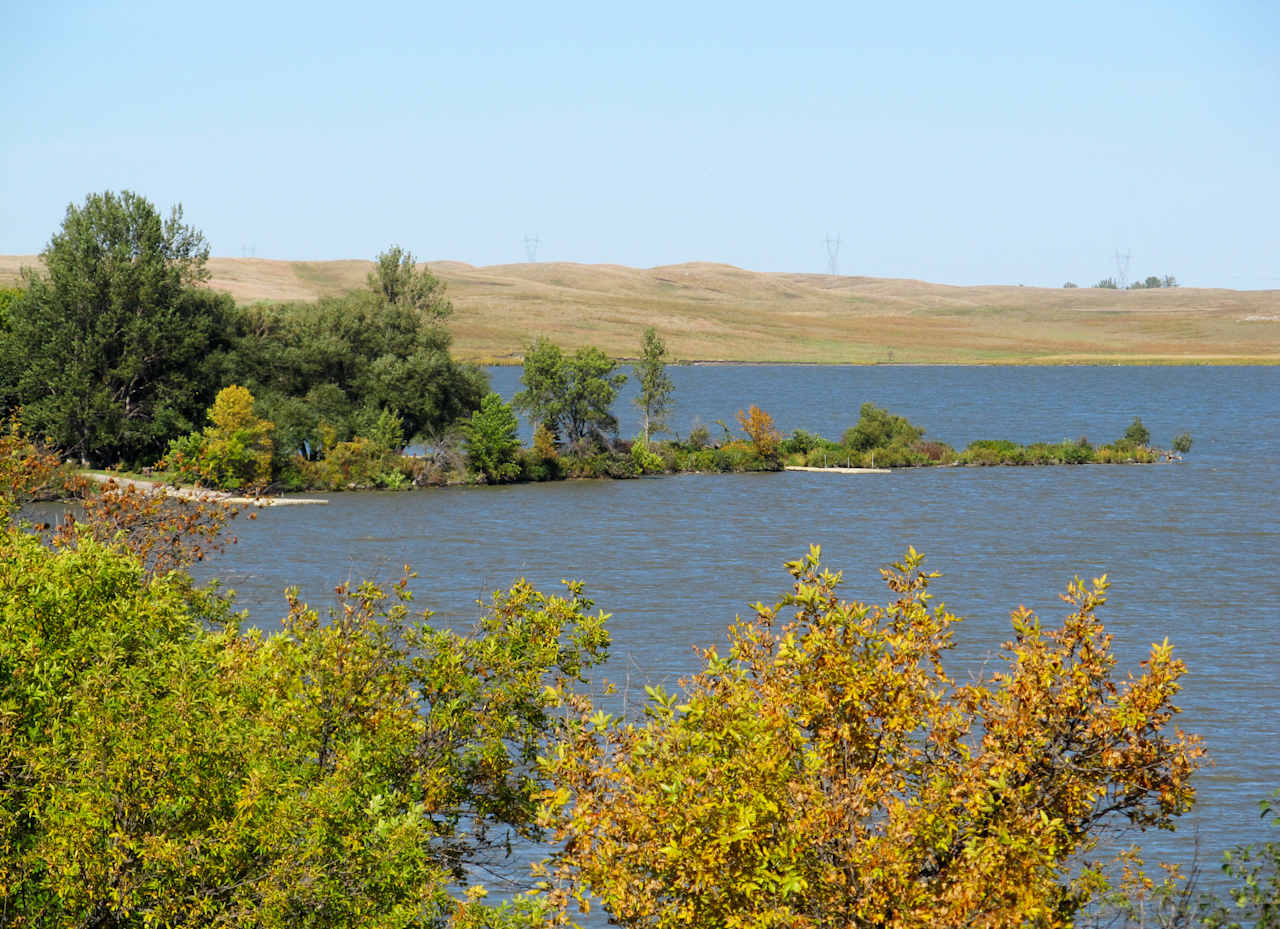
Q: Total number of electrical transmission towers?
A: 4